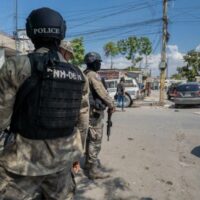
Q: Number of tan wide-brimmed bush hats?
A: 1